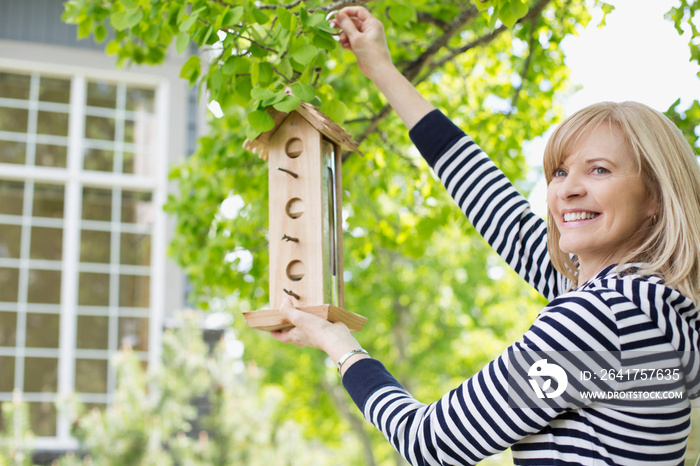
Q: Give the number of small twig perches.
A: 3